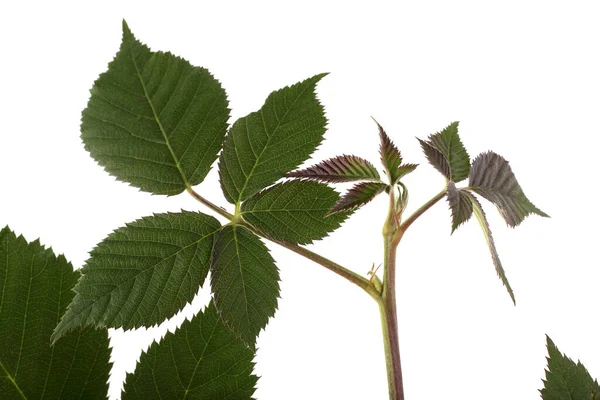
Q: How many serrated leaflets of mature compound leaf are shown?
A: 5